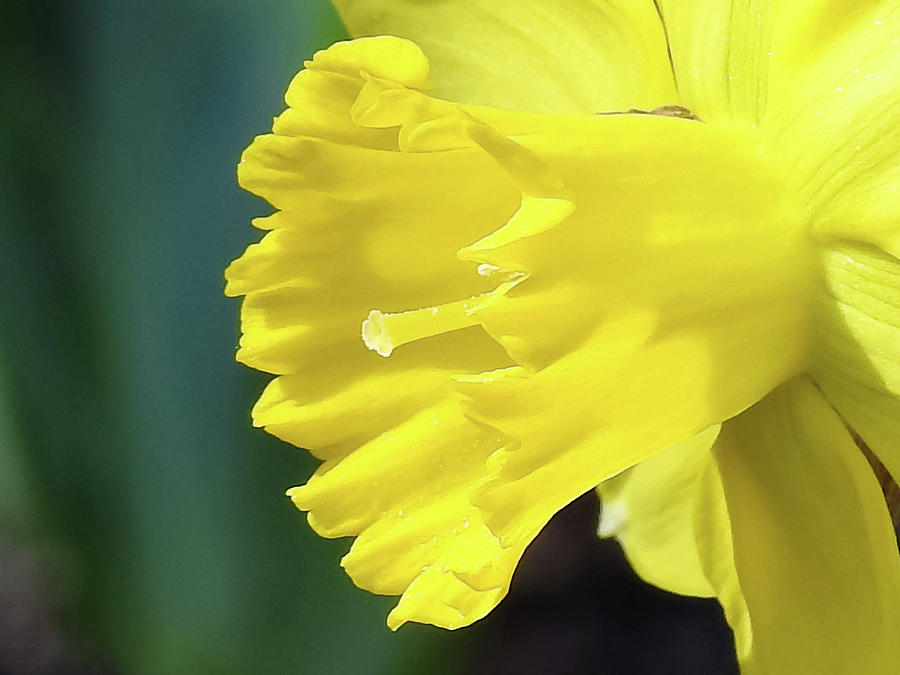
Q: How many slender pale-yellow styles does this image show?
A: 1